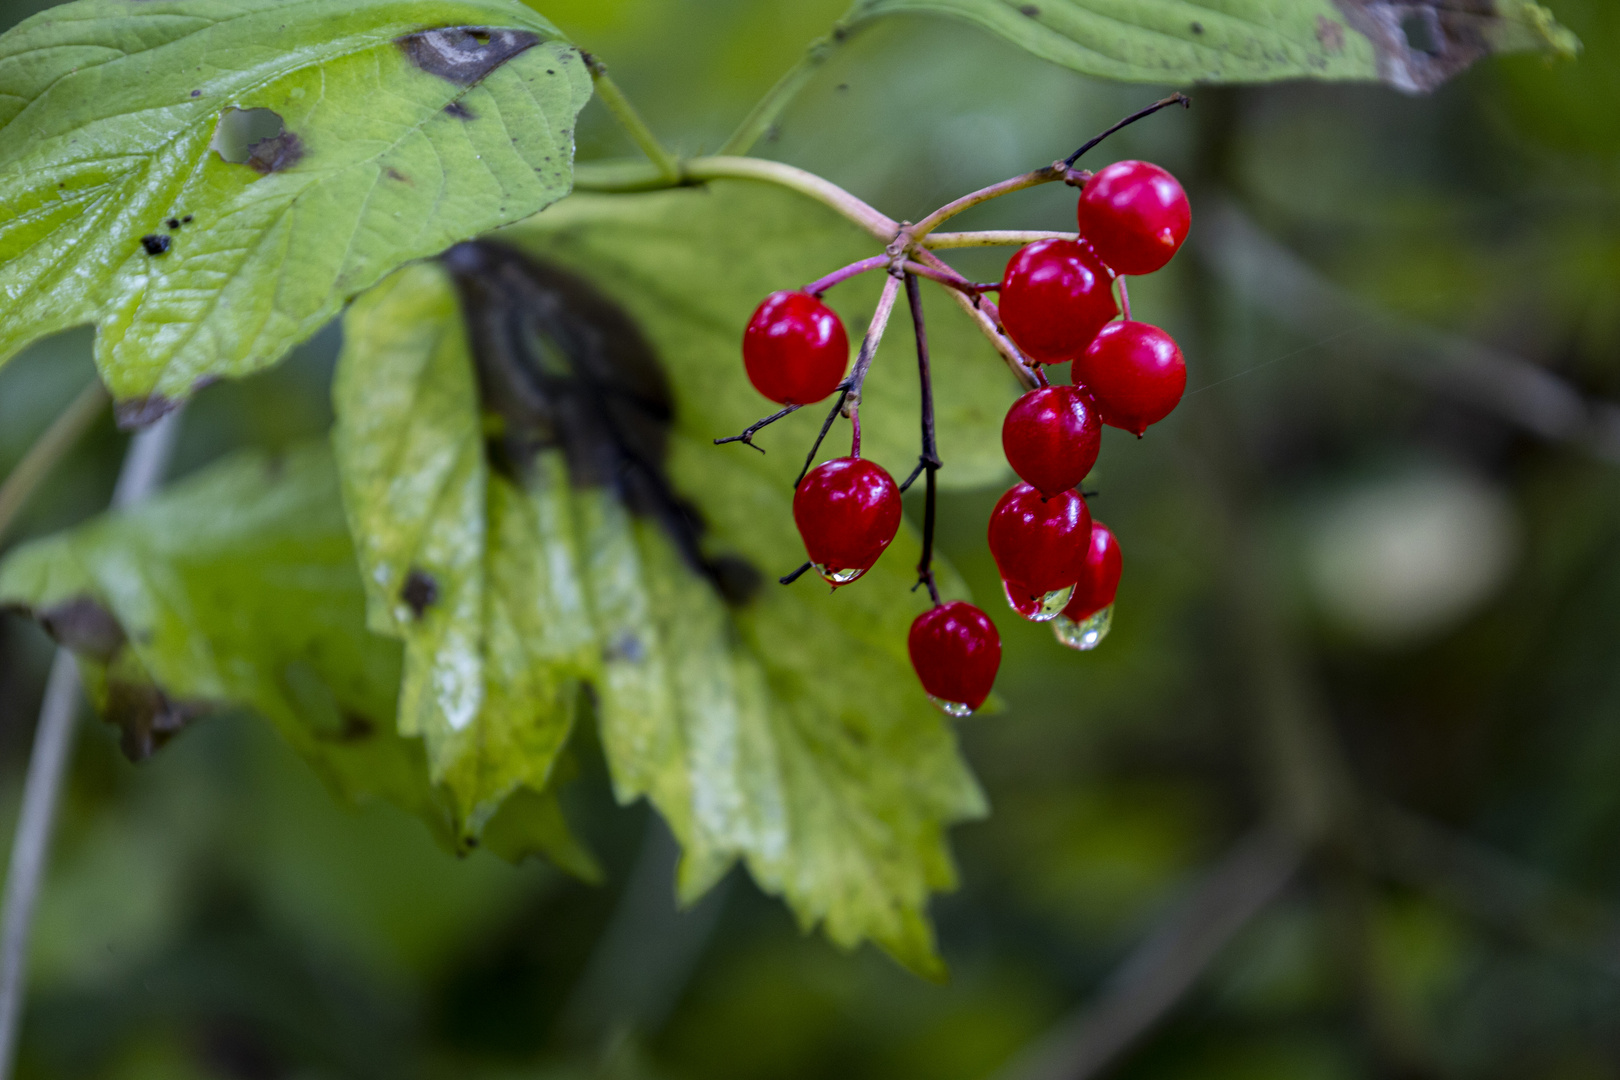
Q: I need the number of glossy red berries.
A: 9